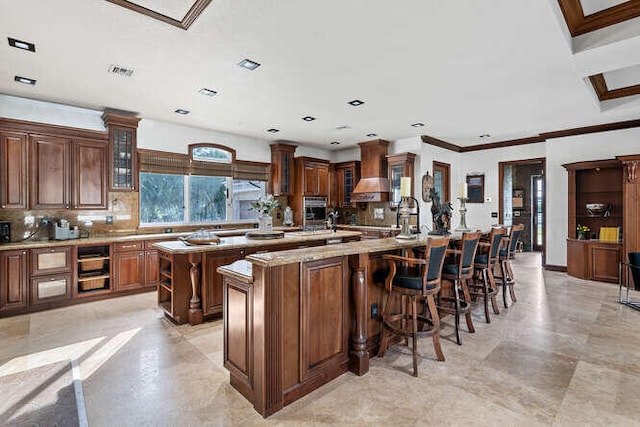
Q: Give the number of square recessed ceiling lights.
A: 12